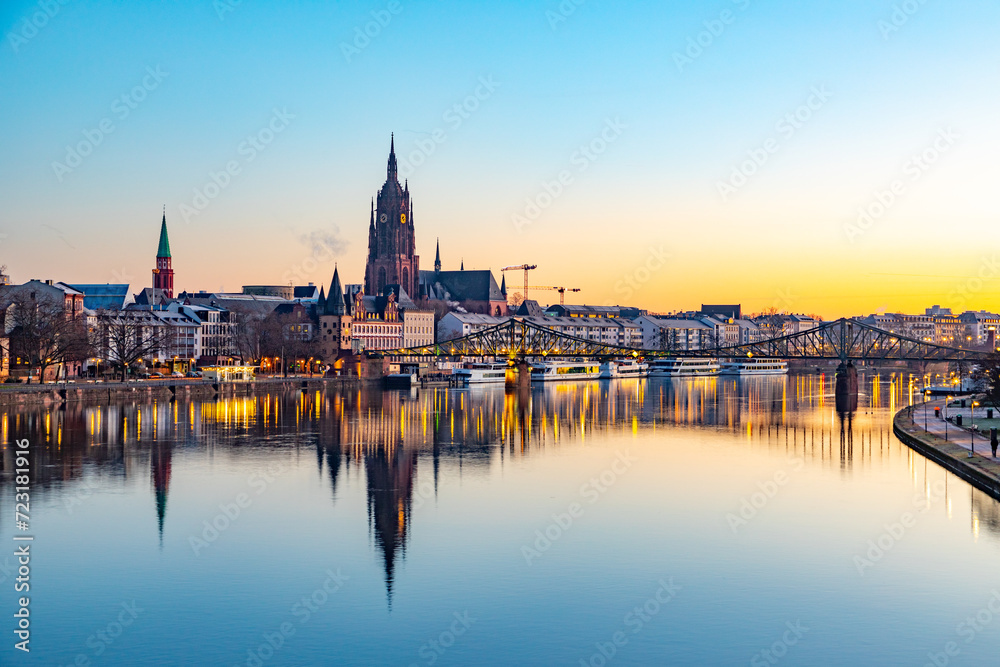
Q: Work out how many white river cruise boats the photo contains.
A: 5